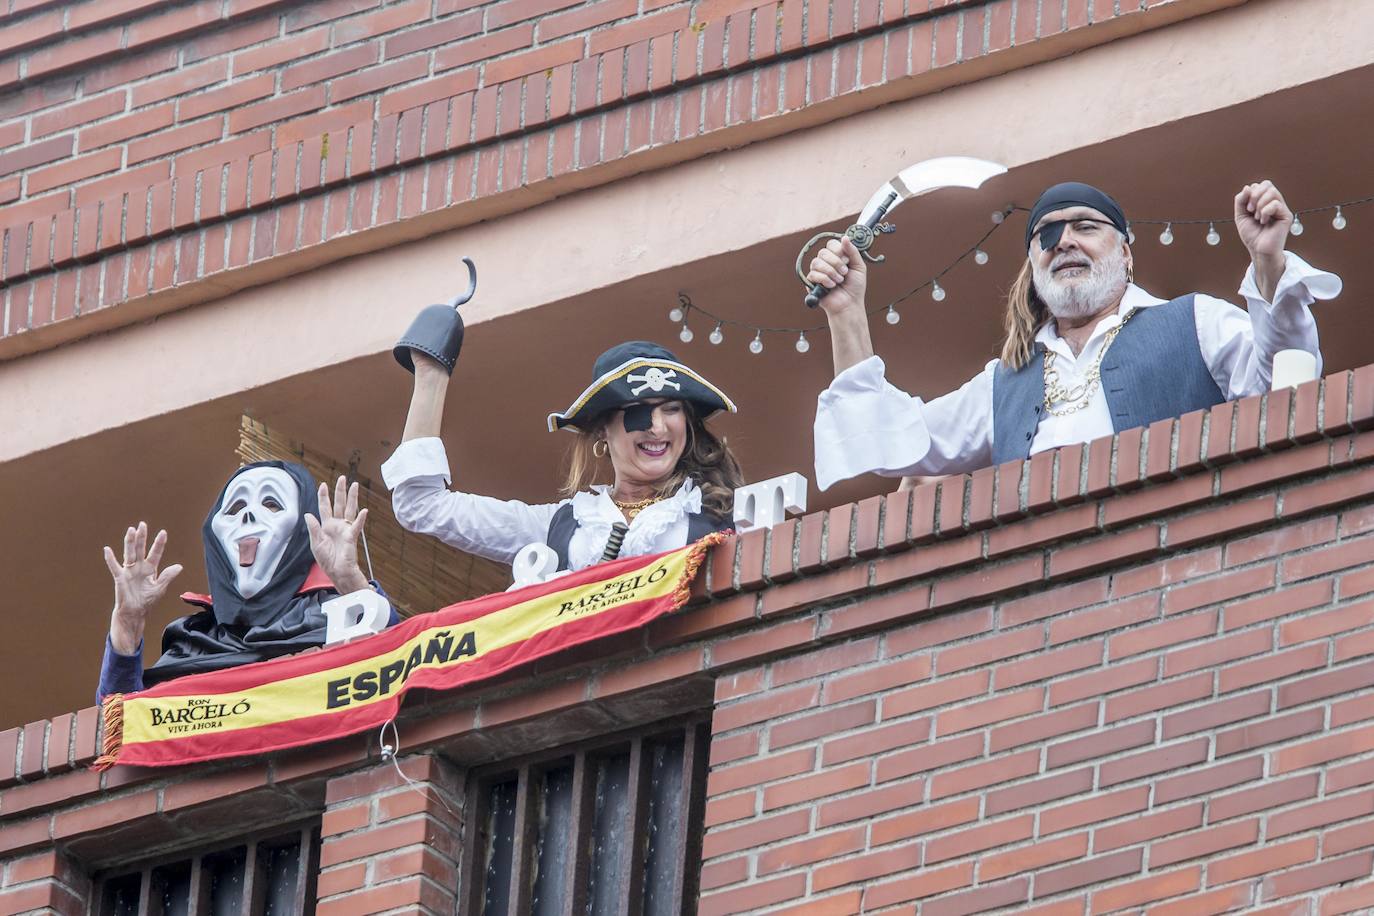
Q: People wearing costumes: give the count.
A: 3